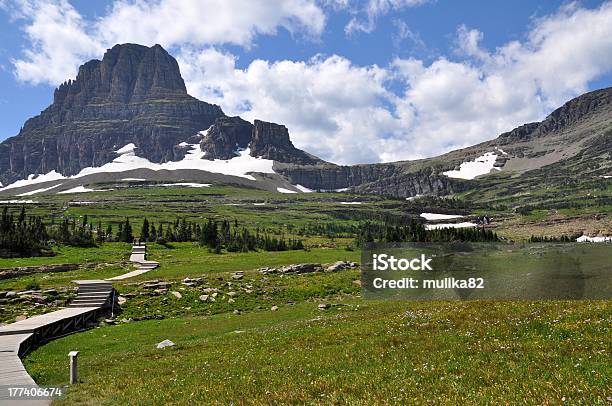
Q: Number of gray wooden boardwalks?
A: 1